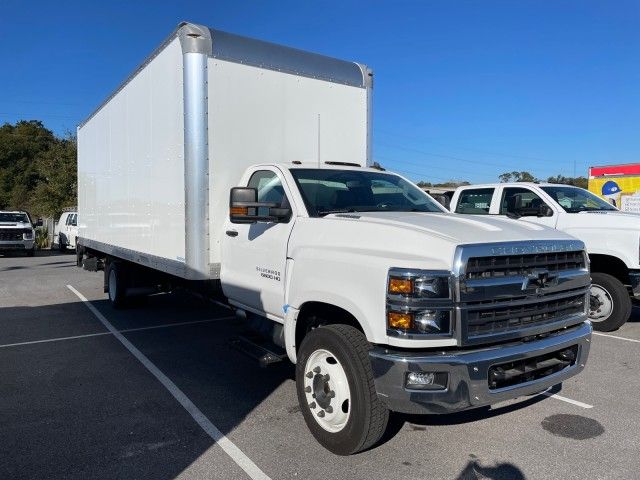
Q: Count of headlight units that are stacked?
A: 2